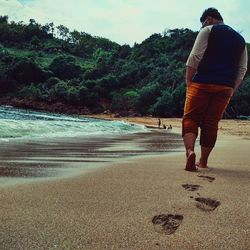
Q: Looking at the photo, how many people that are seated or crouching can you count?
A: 2